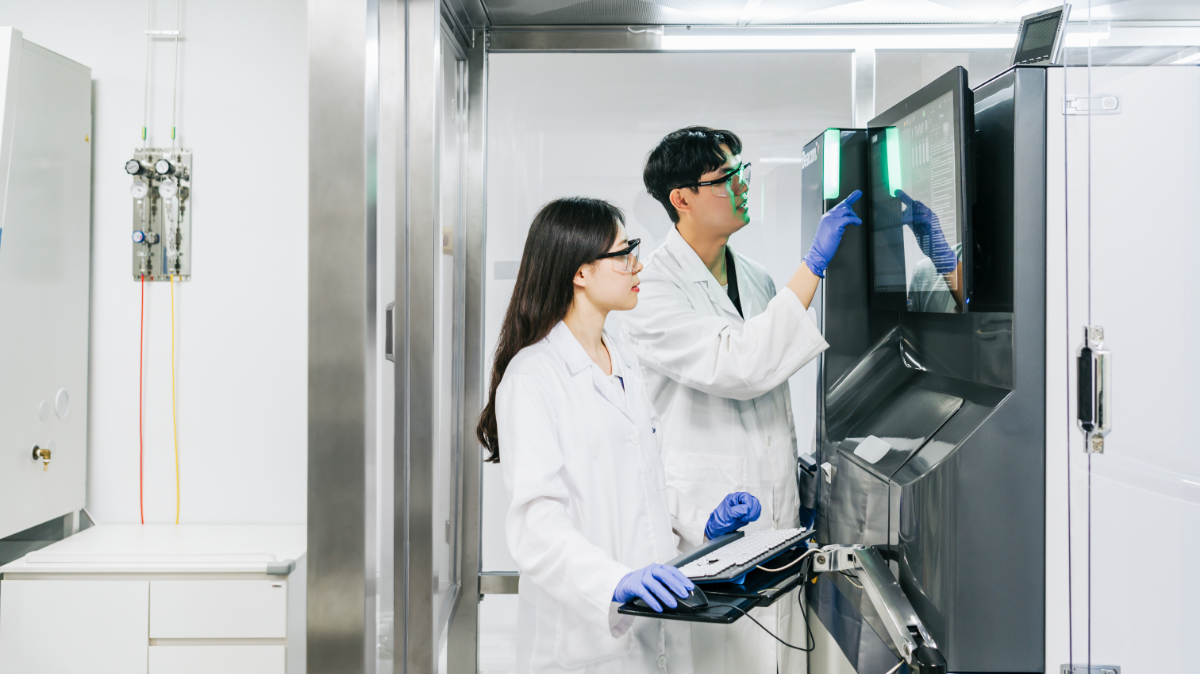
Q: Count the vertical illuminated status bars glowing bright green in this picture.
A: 2